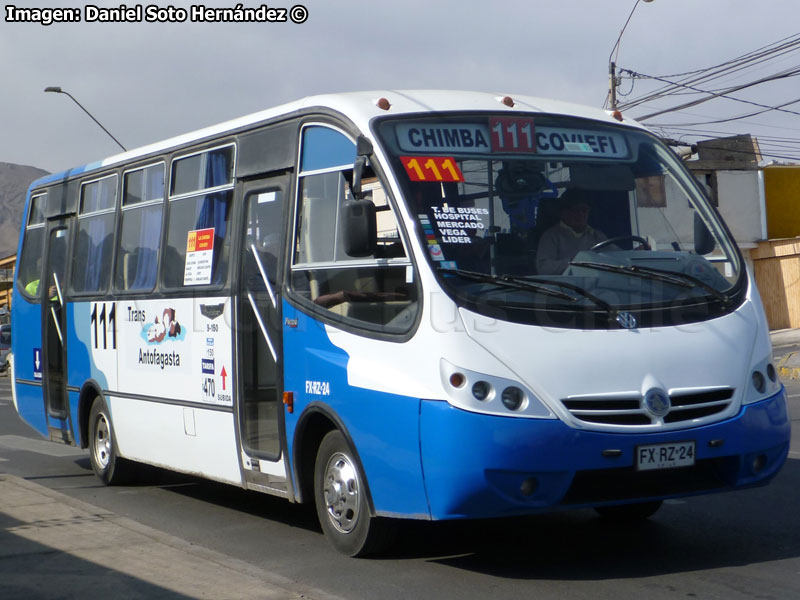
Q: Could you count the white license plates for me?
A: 1